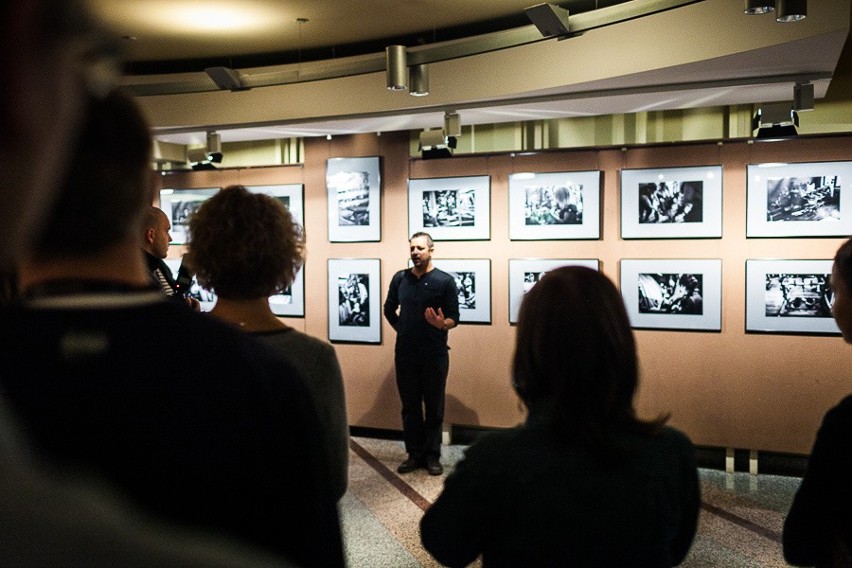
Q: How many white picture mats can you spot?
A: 14